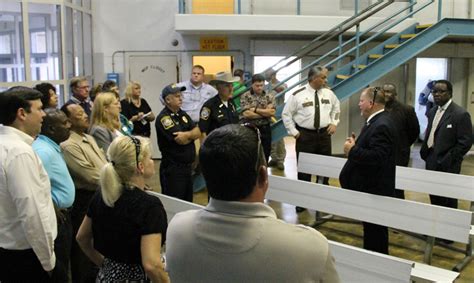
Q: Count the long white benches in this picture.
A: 3